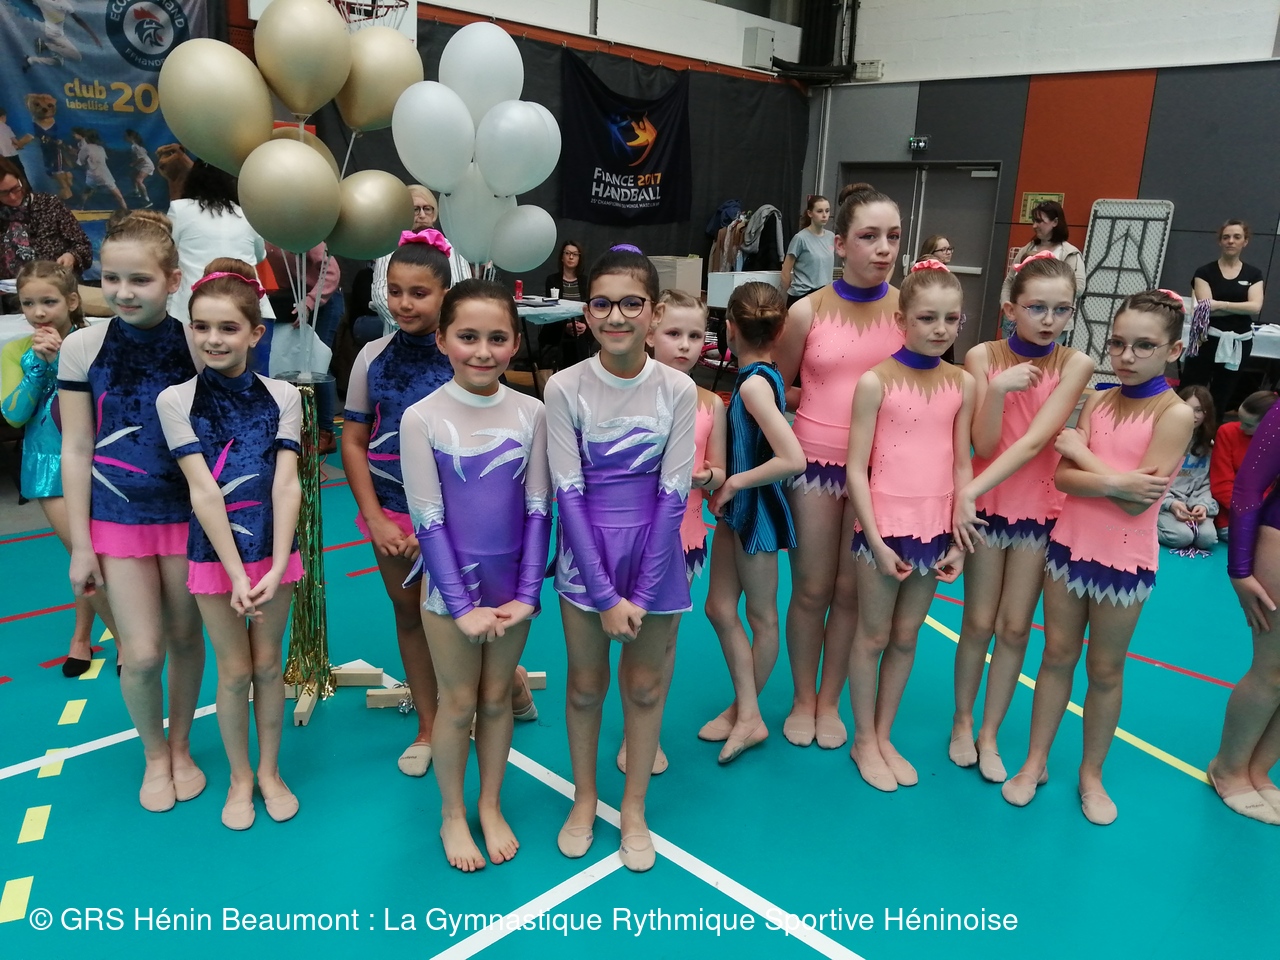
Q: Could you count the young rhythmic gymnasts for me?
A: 13